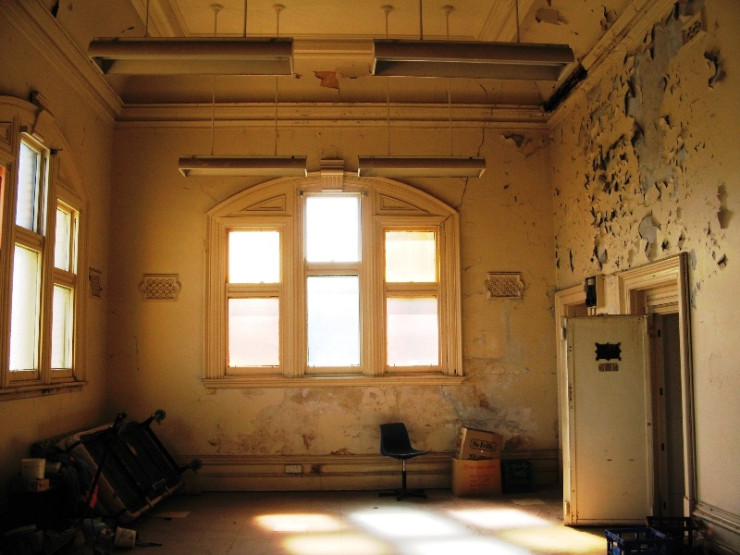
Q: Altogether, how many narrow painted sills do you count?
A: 2